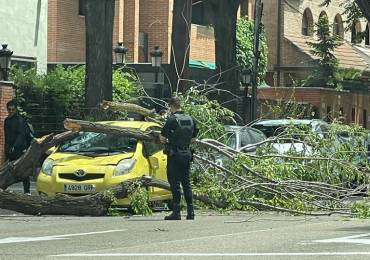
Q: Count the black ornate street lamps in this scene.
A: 4